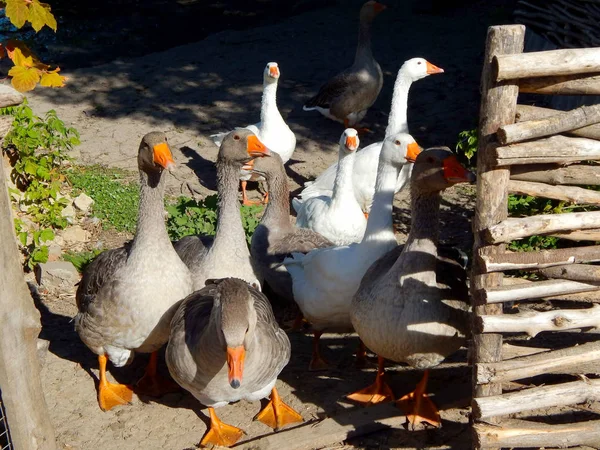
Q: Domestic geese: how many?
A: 10